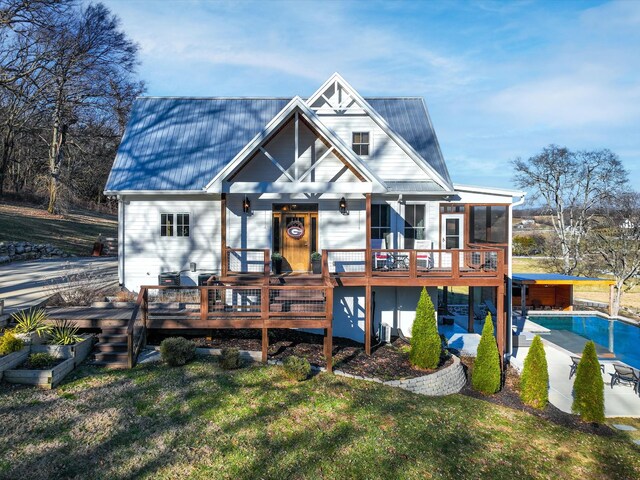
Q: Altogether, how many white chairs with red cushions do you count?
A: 2